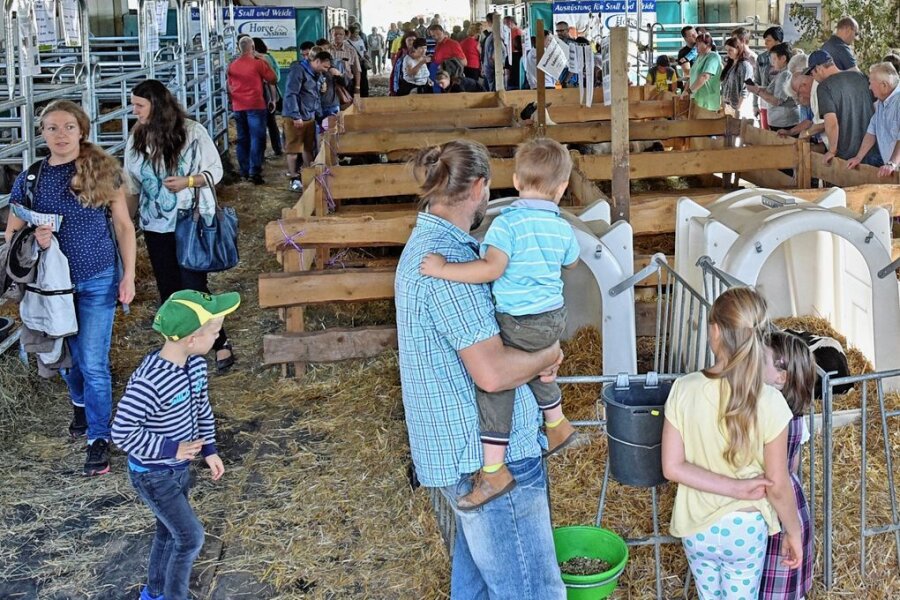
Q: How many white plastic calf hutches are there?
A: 2